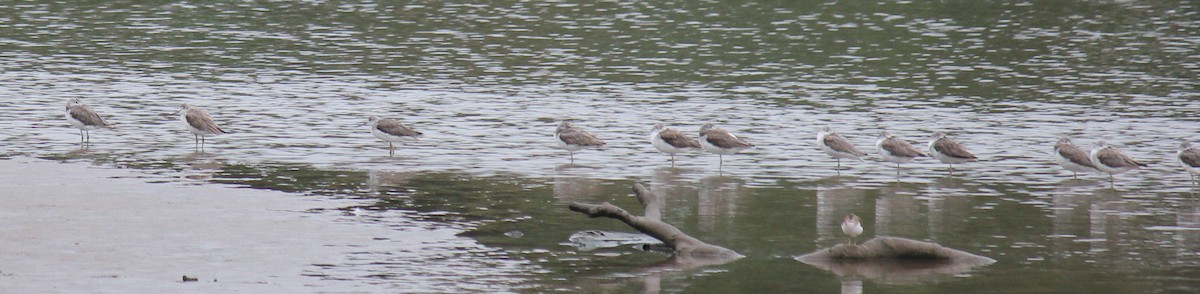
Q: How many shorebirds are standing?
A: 13